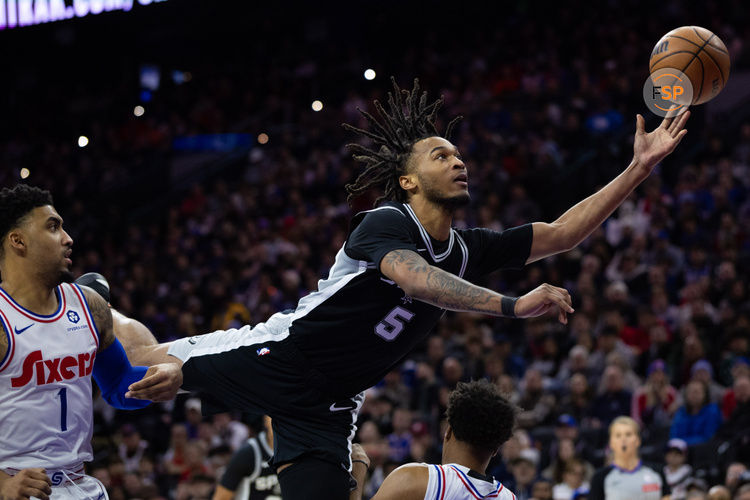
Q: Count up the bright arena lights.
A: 6